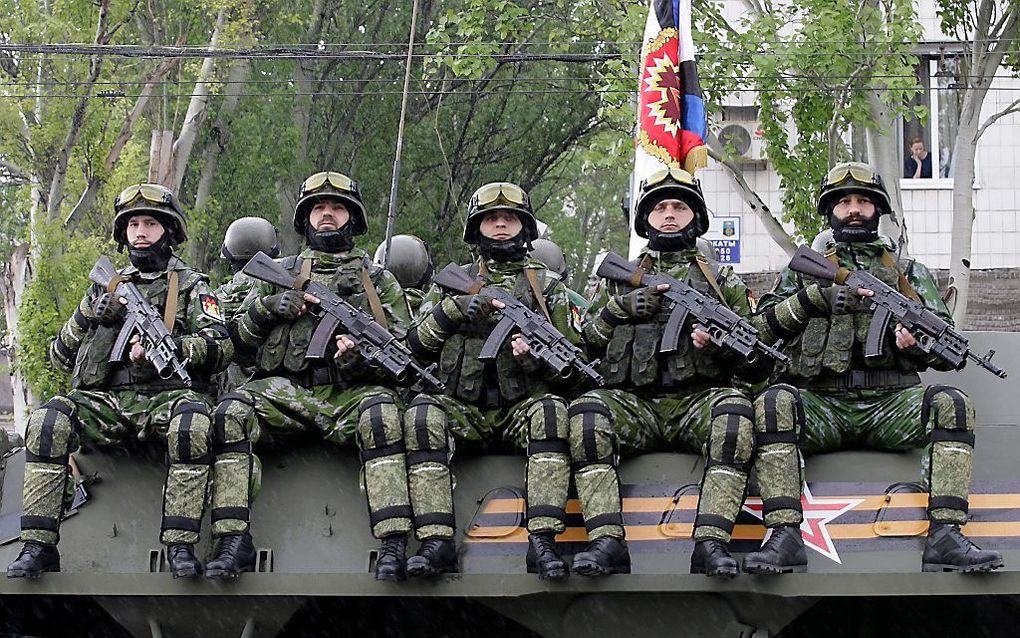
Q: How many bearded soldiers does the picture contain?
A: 1